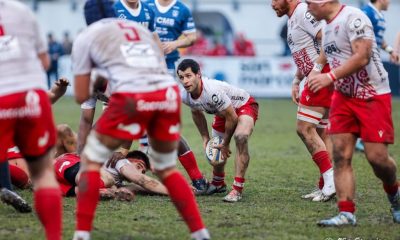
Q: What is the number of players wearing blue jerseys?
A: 3